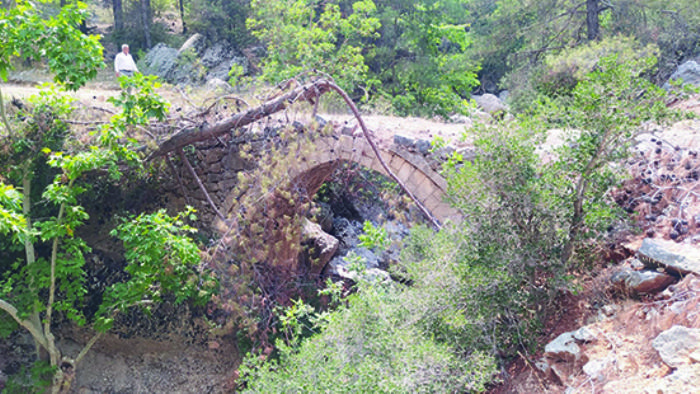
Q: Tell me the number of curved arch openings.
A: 1